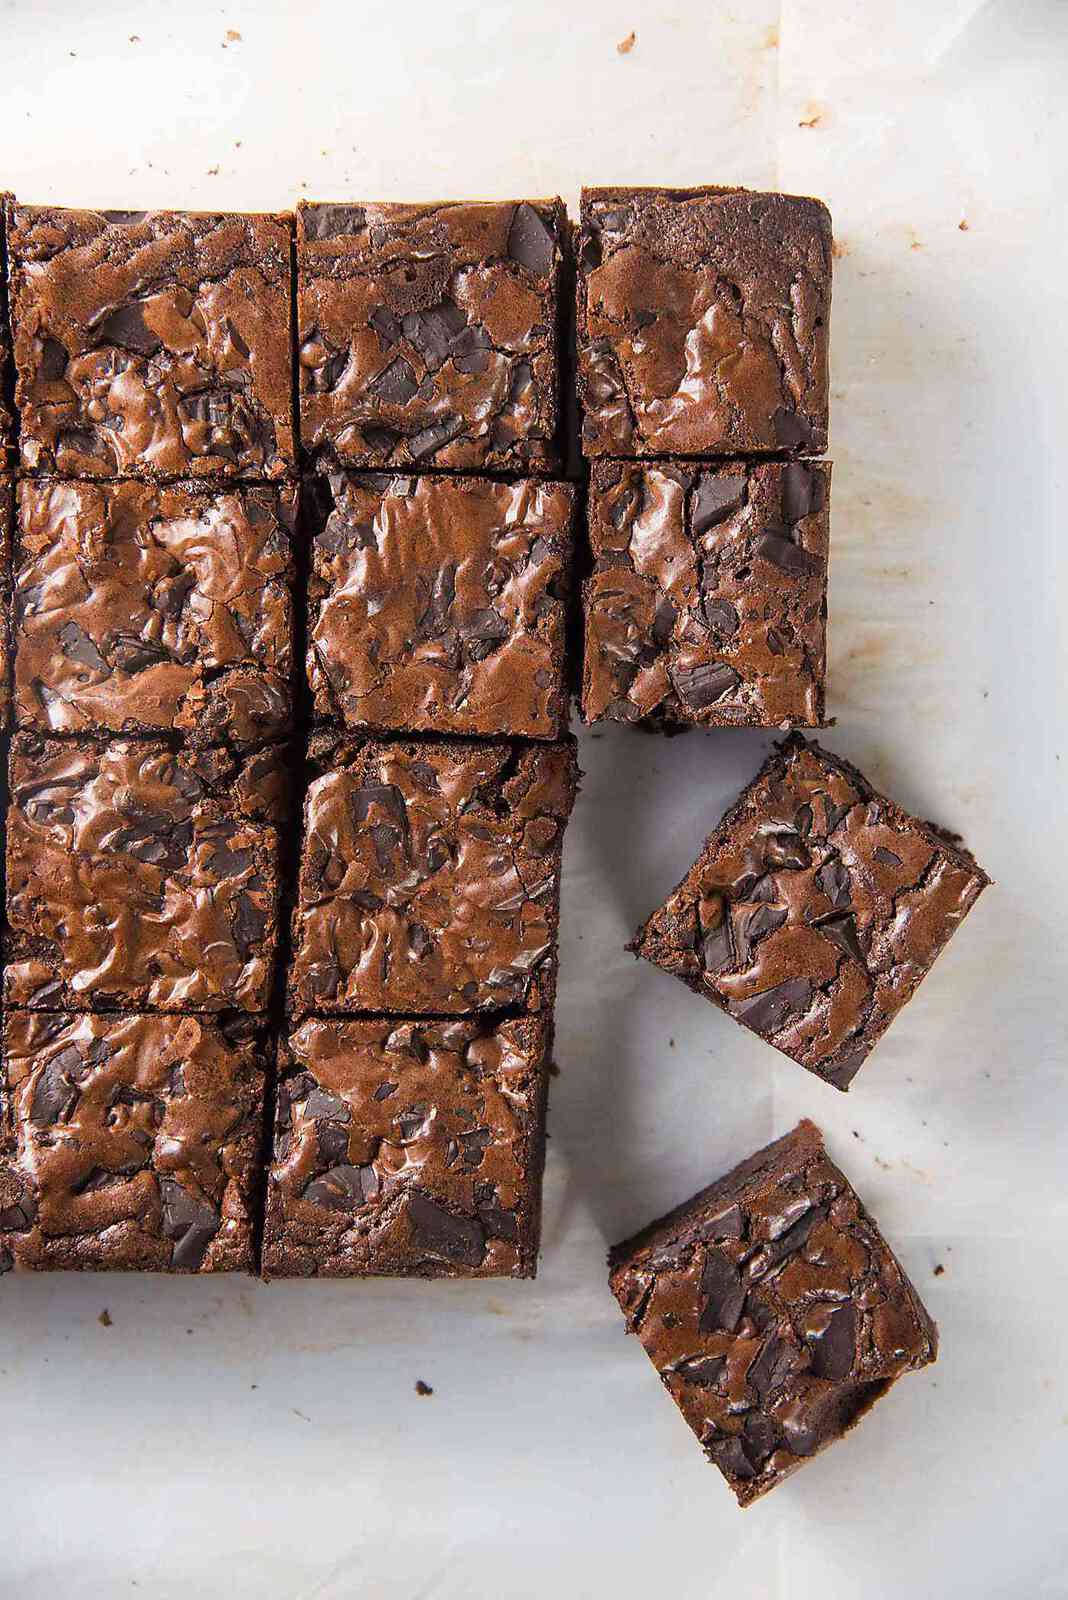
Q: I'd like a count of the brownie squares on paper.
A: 12